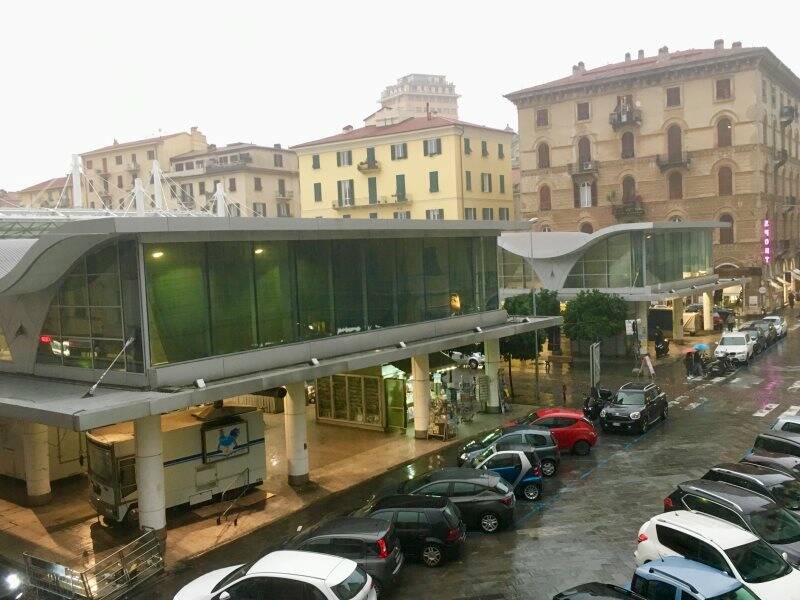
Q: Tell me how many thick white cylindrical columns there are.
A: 8